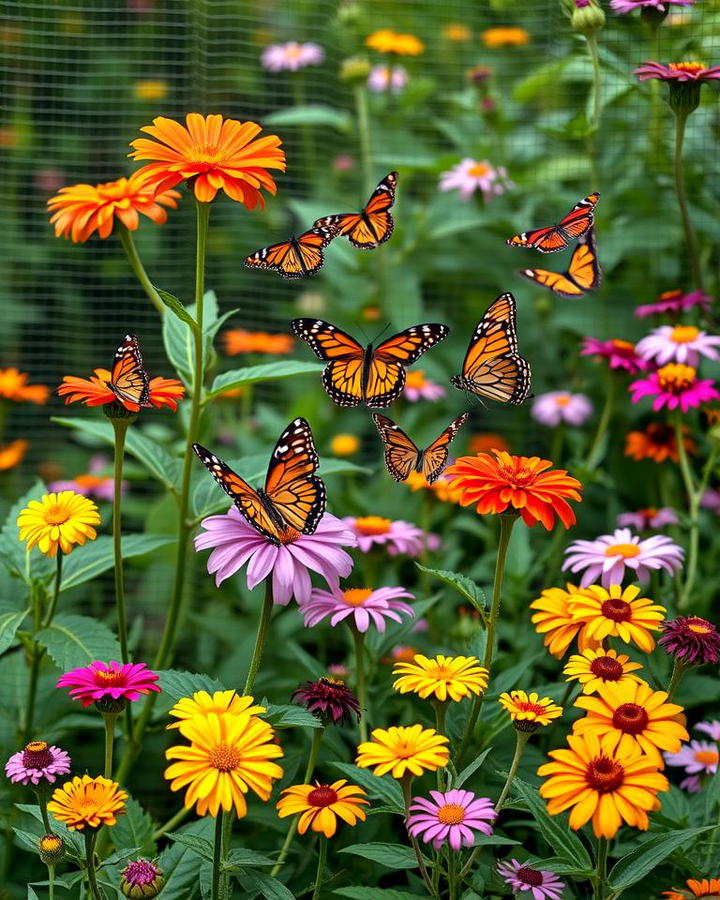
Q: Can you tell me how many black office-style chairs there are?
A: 0